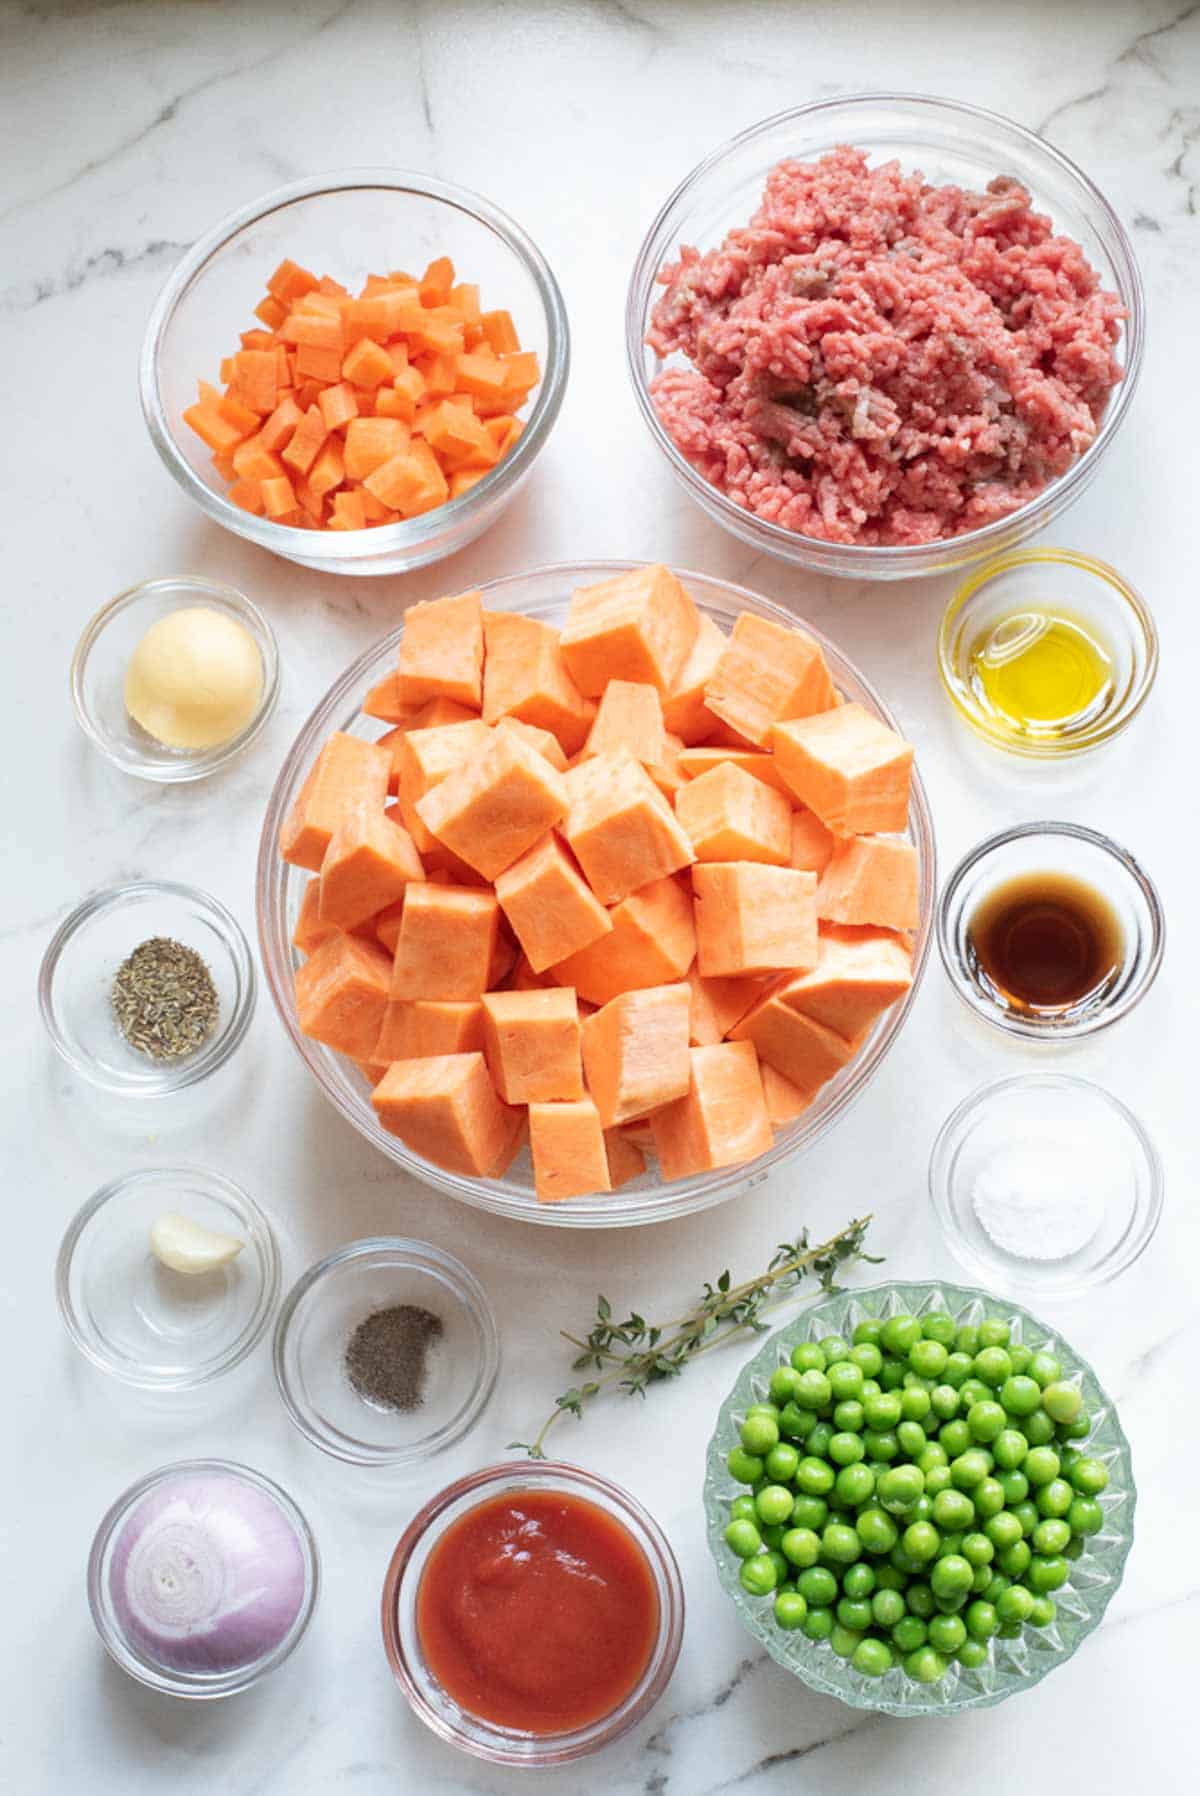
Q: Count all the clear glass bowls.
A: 12